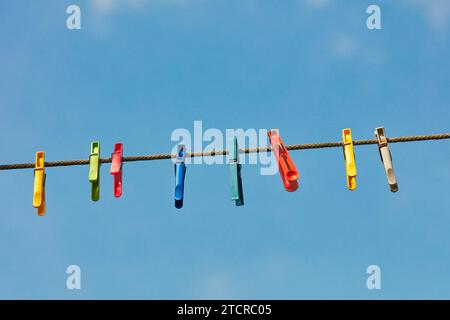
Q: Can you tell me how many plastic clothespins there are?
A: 8